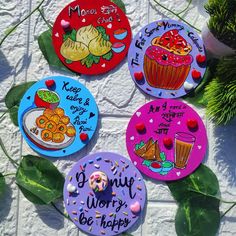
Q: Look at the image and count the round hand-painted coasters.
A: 5